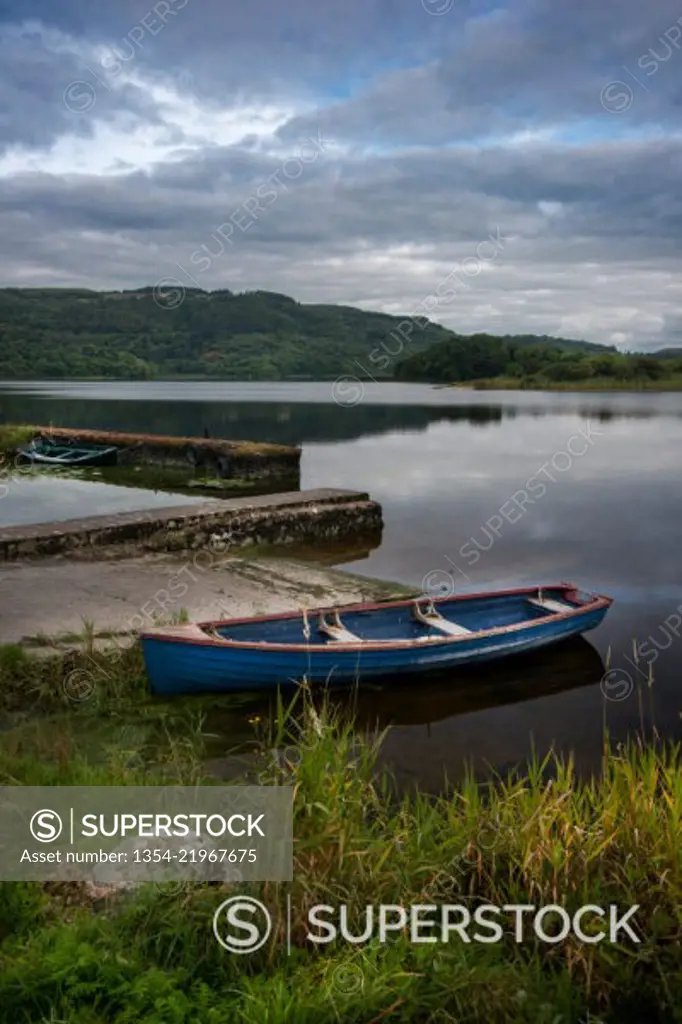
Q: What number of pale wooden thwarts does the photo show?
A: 3